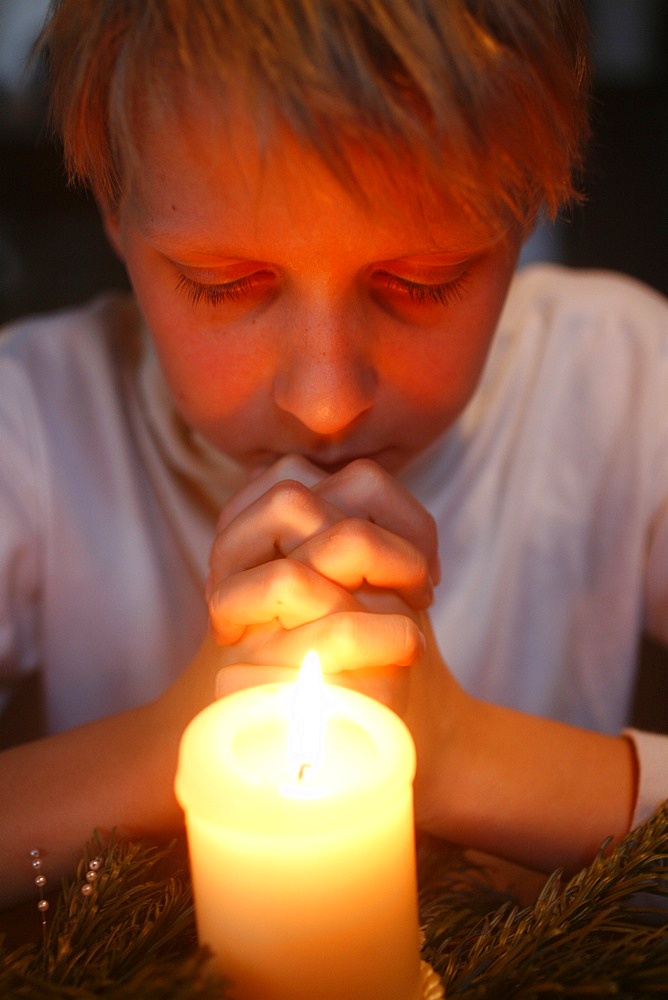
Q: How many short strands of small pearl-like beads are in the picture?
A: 2